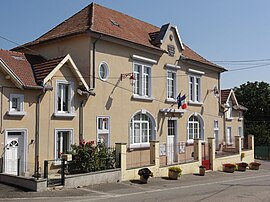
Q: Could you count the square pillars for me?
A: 6